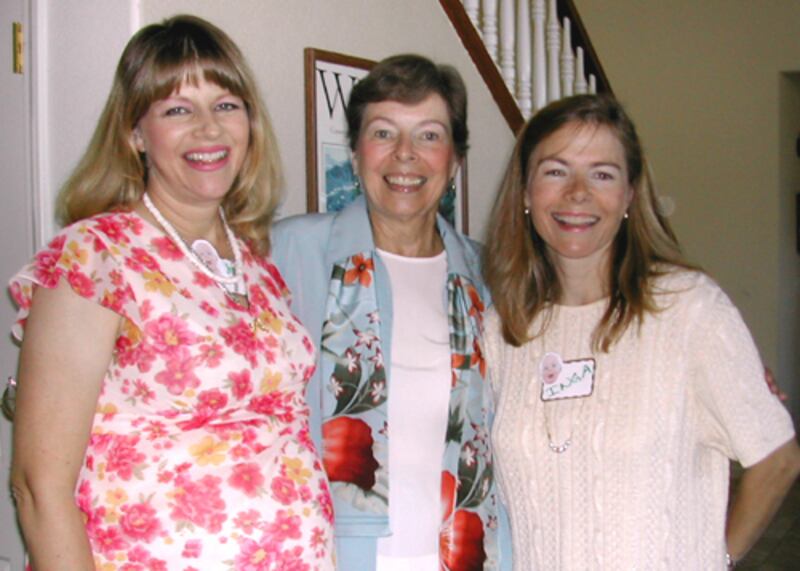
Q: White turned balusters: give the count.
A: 9